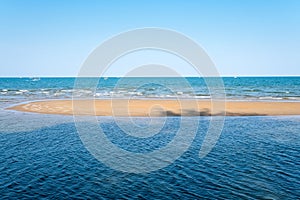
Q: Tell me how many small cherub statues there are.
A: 0